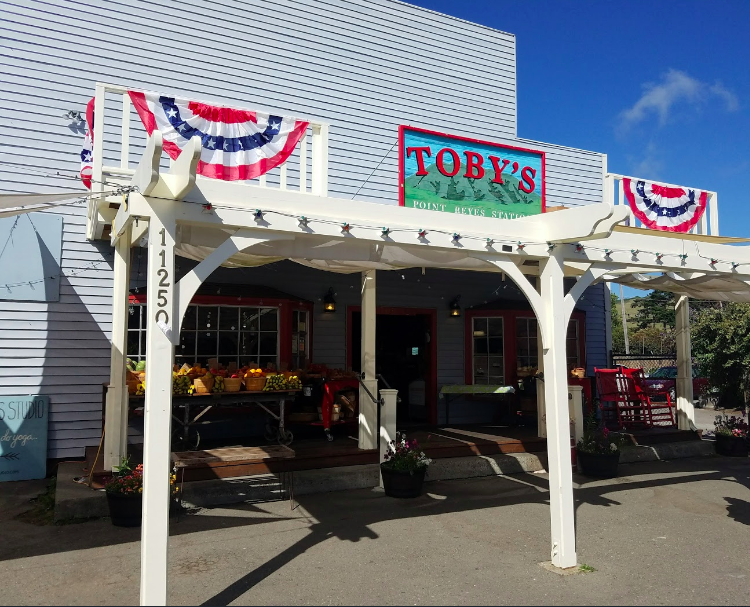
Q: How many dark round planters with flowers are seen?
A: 4